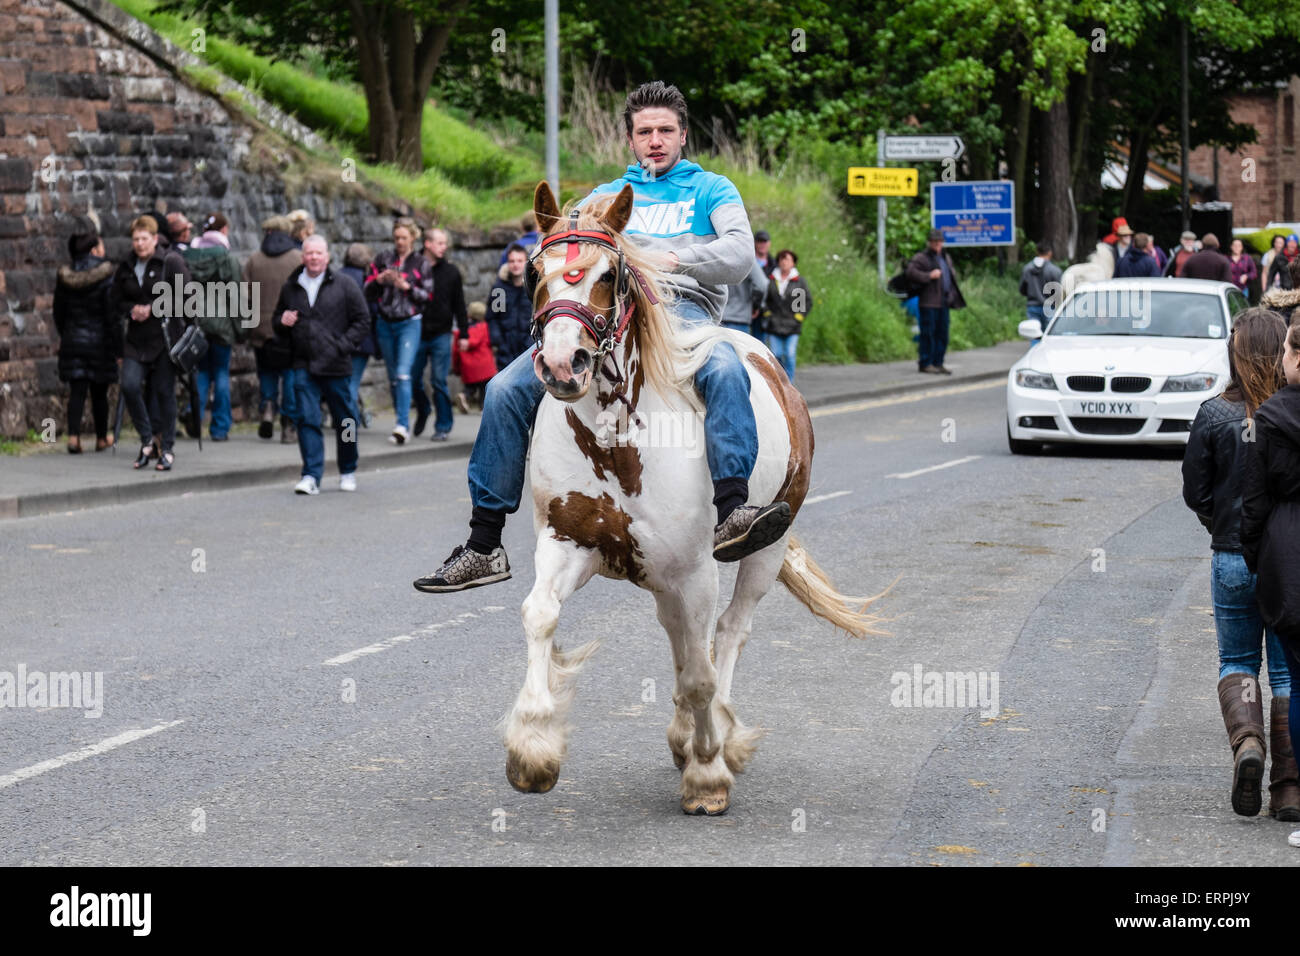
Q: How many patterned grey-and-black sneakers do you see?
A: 2